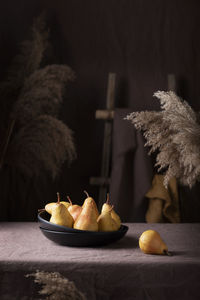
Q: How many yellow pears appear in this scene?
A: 7